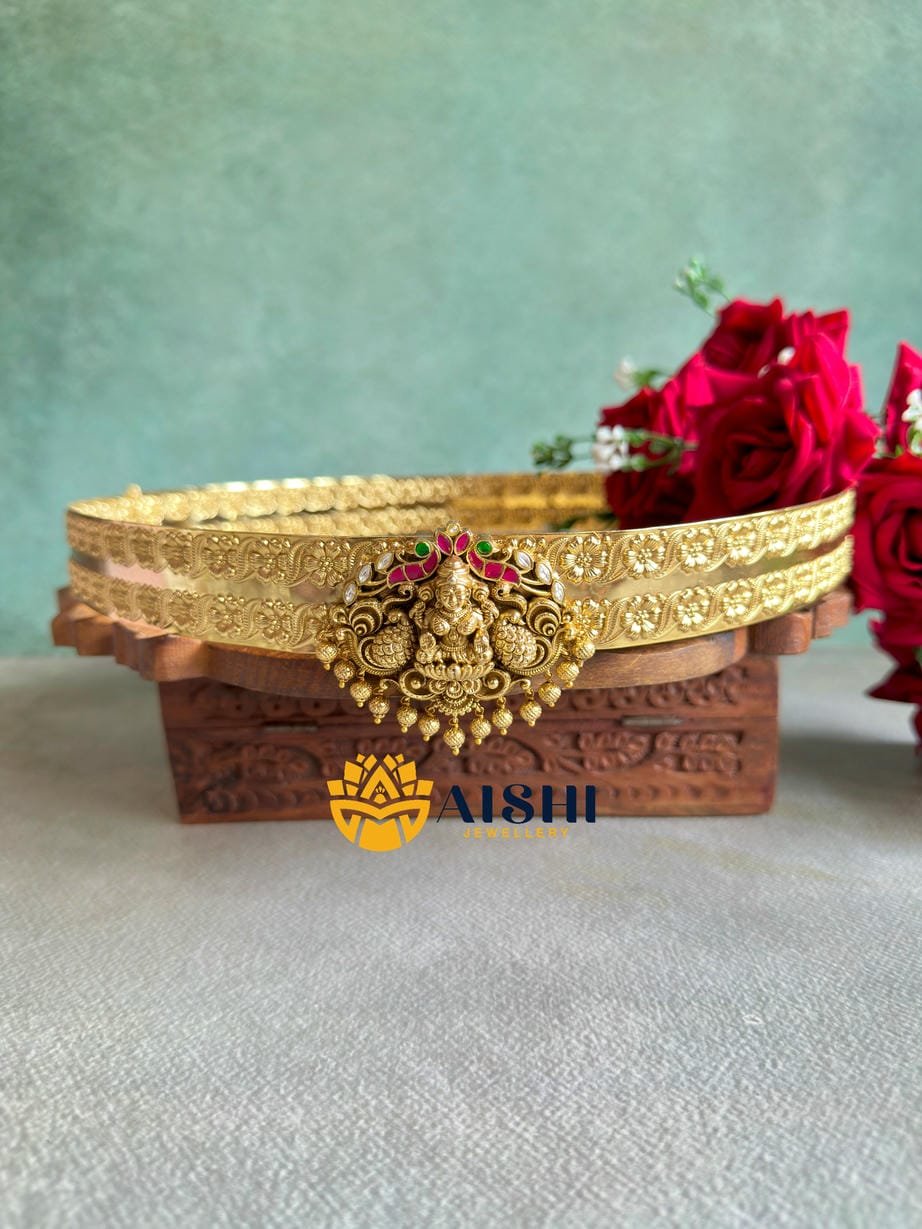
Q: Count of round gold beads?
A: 13